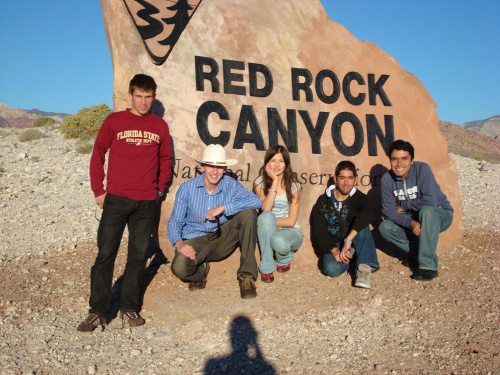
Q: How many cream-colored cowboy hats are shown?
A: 1